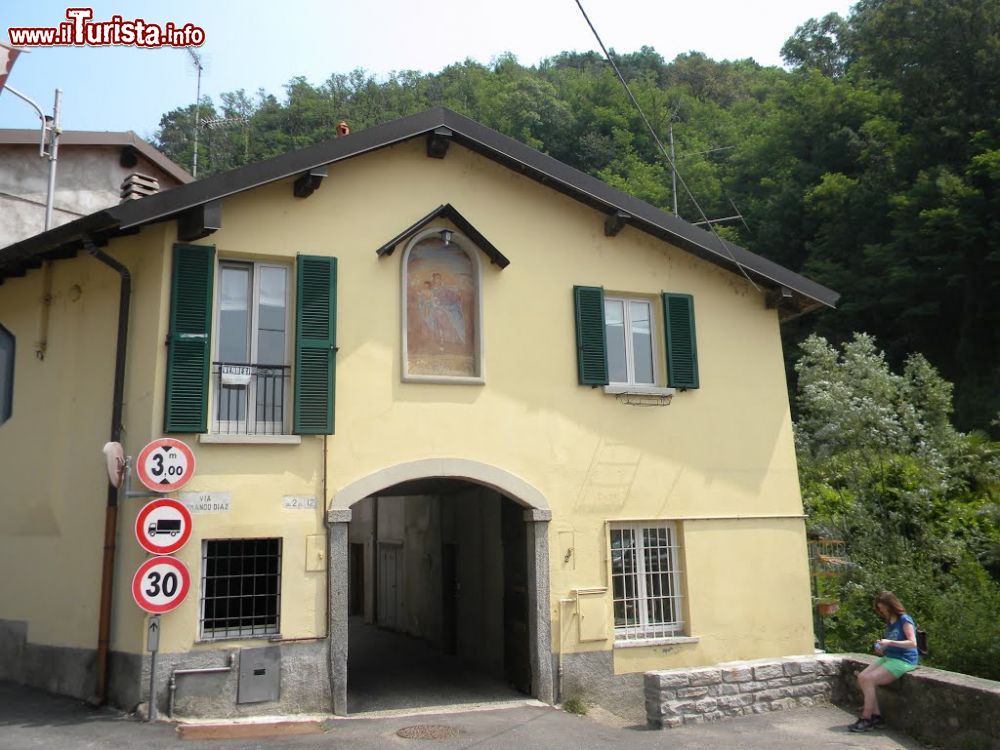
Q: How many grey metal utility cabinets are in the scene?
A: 1